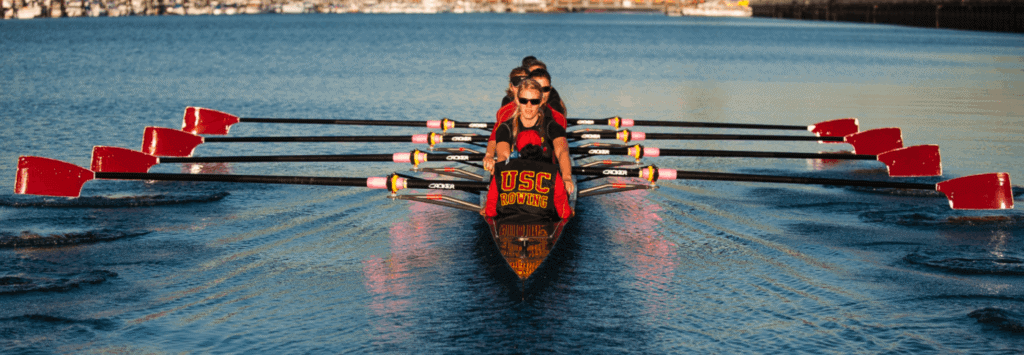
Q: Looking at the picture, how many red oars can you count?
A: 8